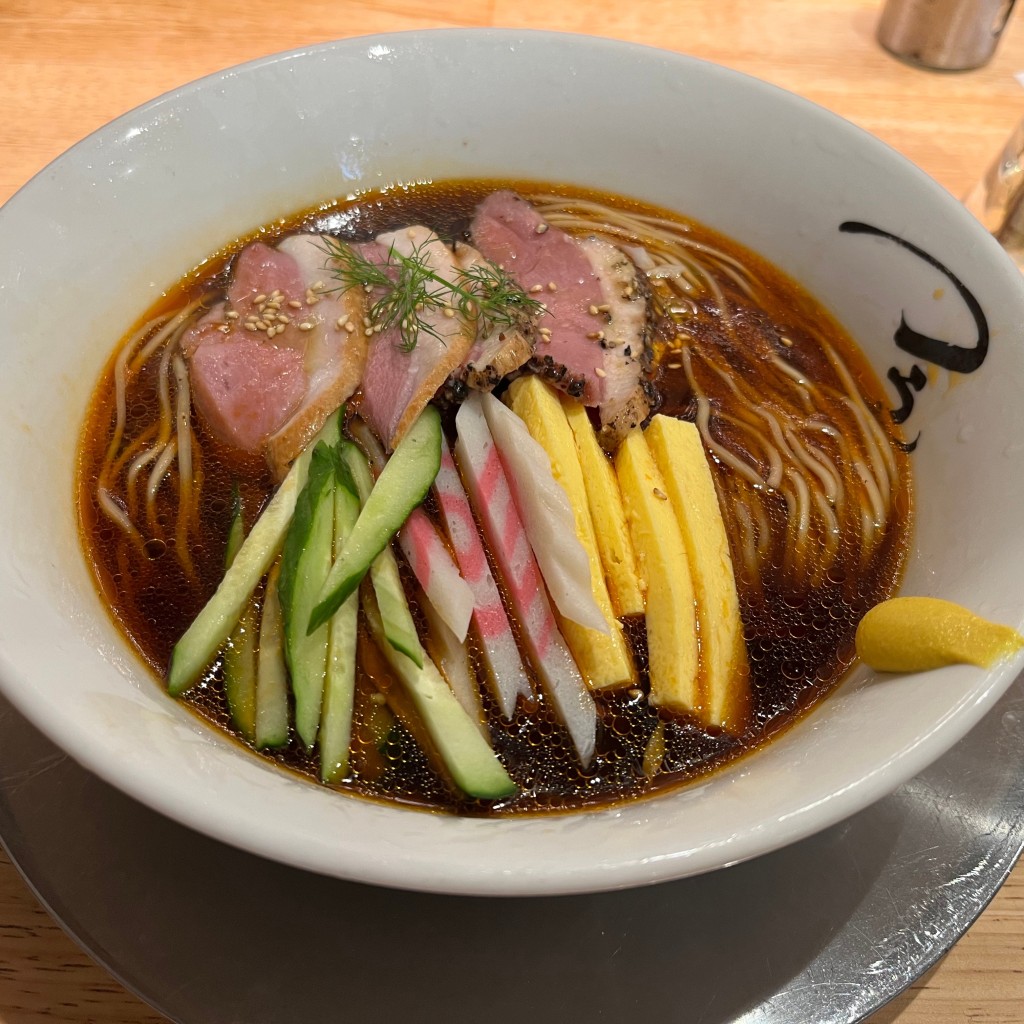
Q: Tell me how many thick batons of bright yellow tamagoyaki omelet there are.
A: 4